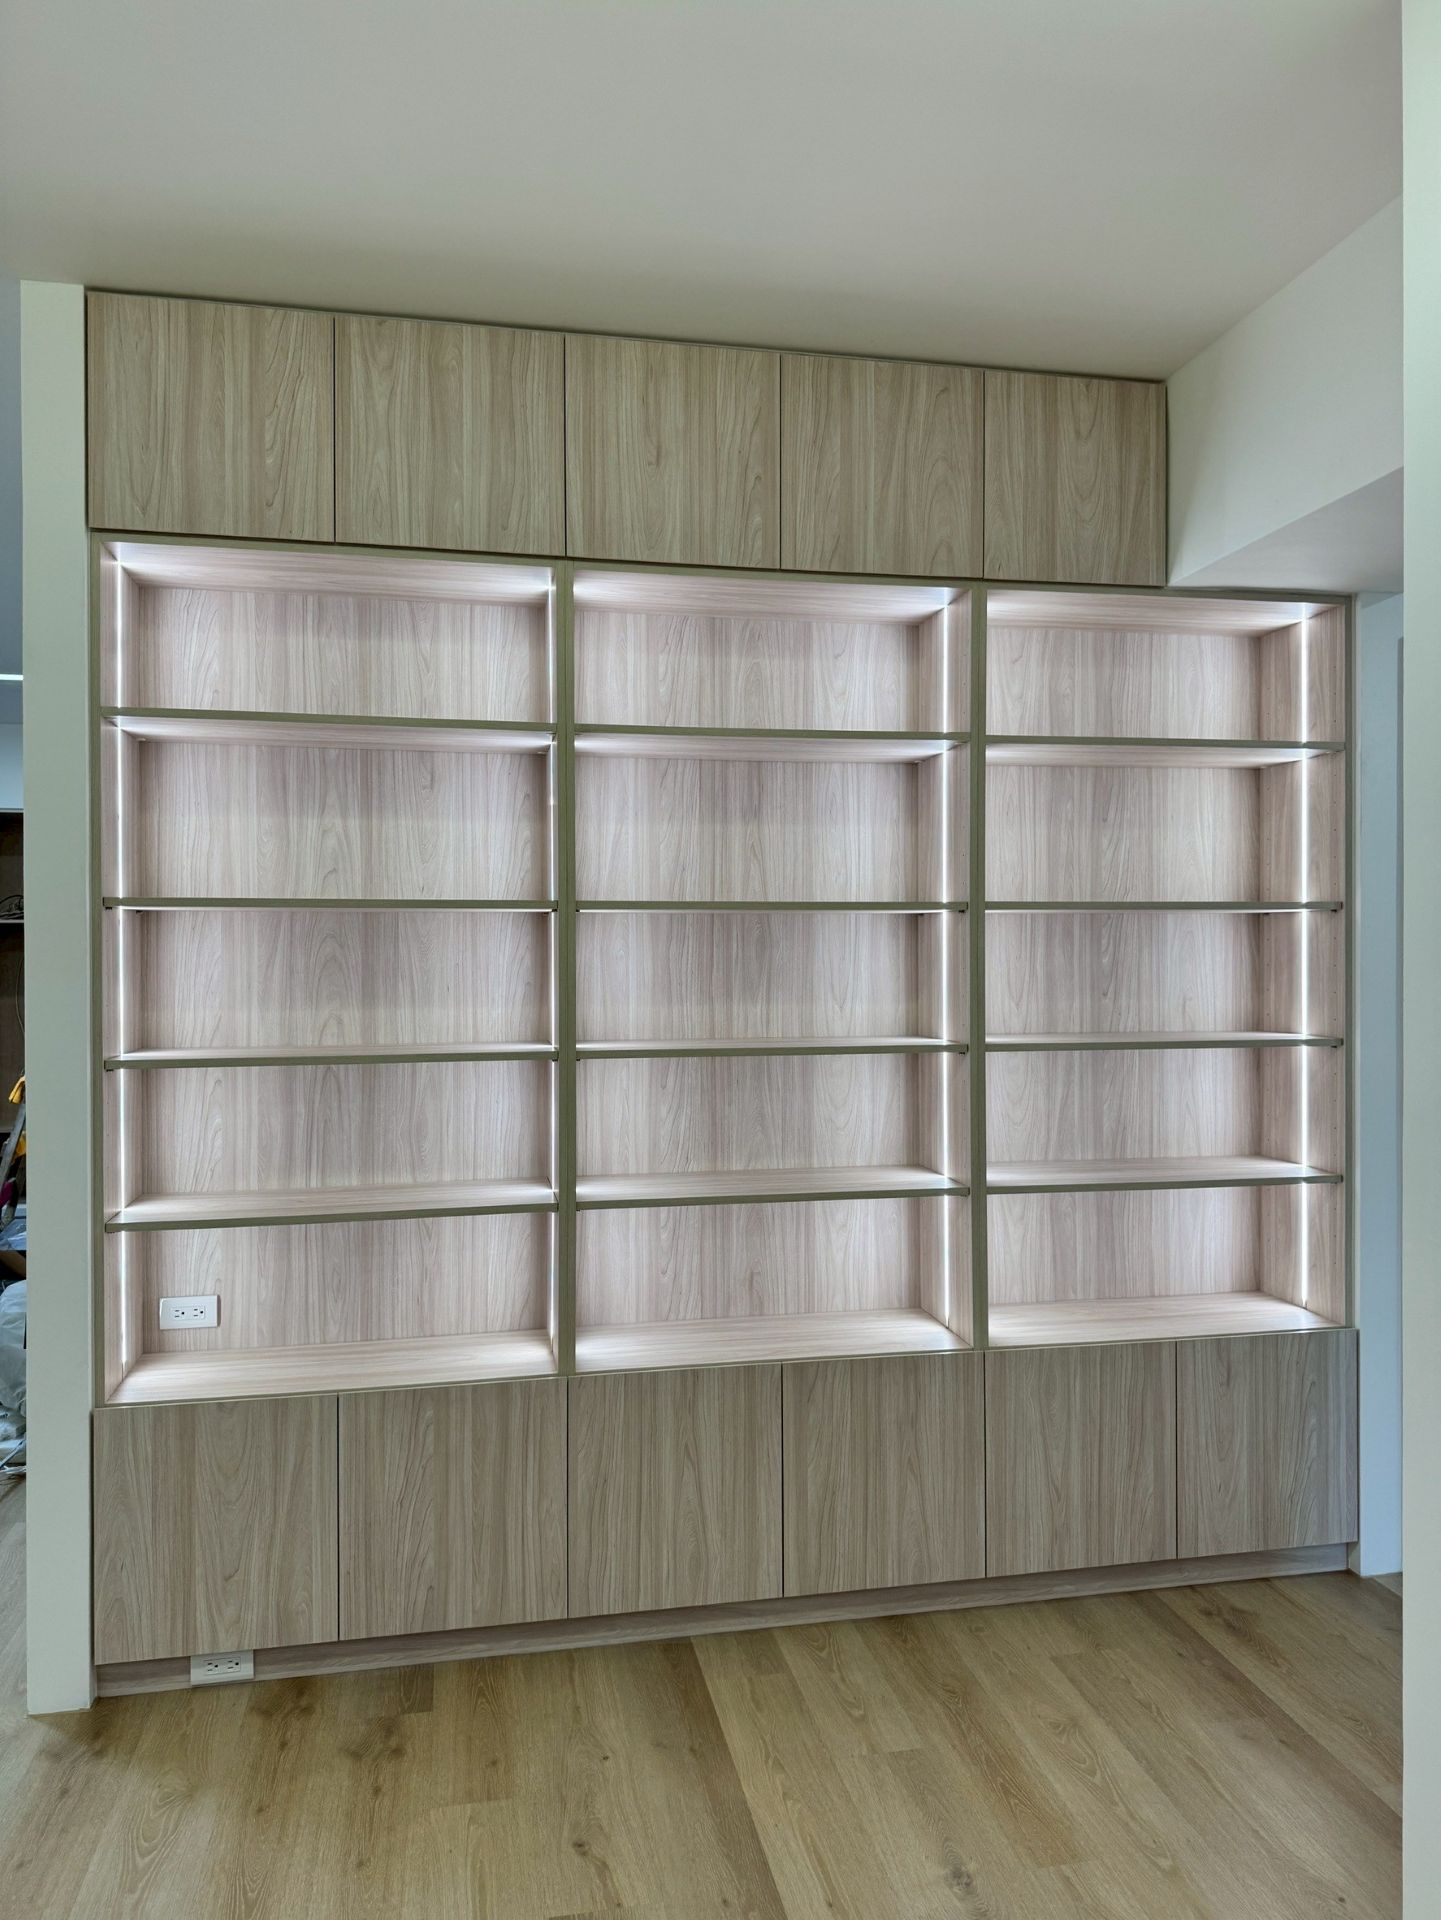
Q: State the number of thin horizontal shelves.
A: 12